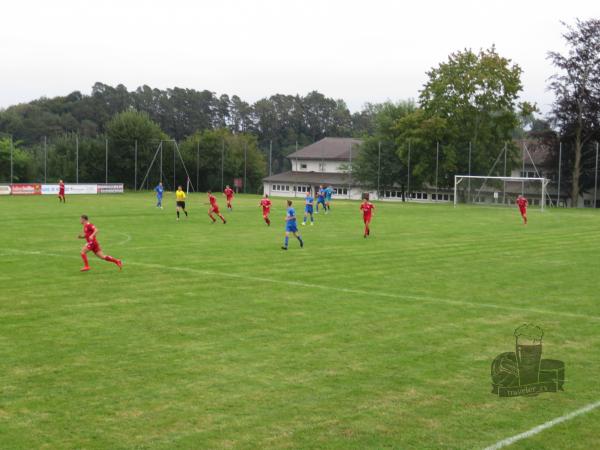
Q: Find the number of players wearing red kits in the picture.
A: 7